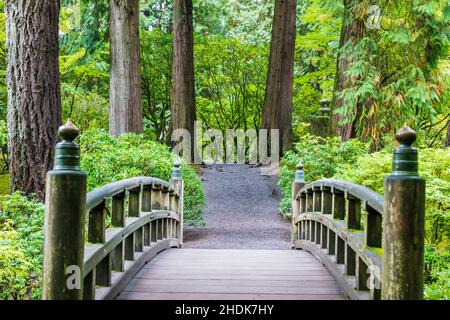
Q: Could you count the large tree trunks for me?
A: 5